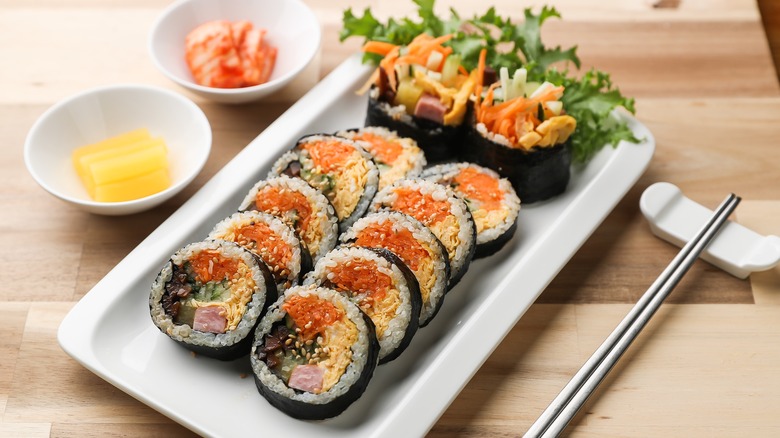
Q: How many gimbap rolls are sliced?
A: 10